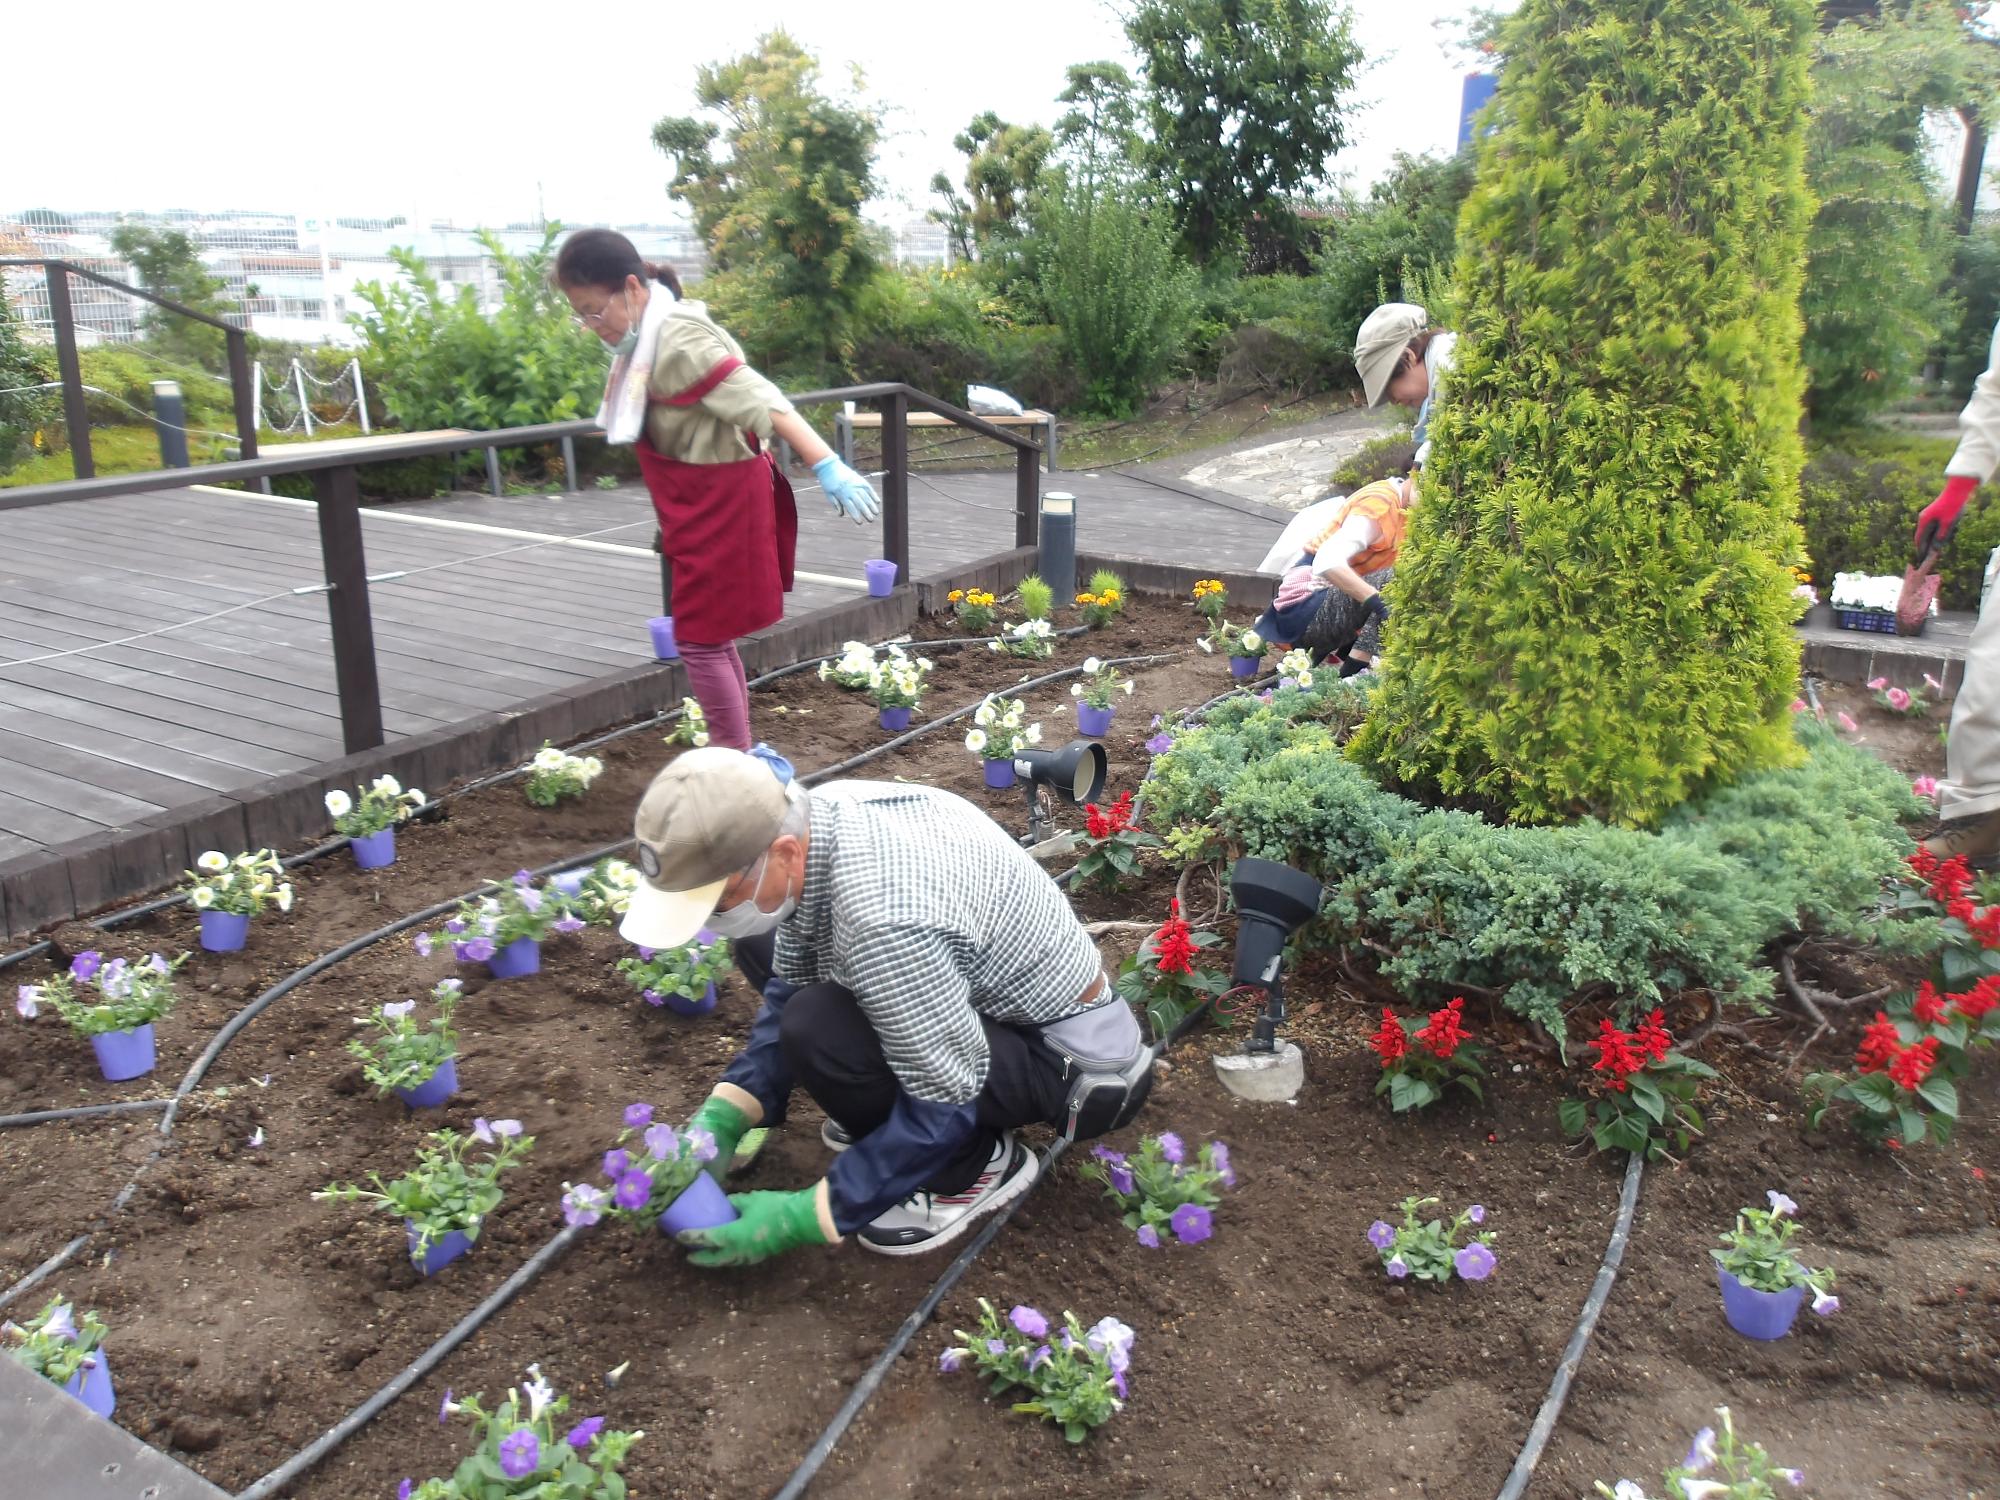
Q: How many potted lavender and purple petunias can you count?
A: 8